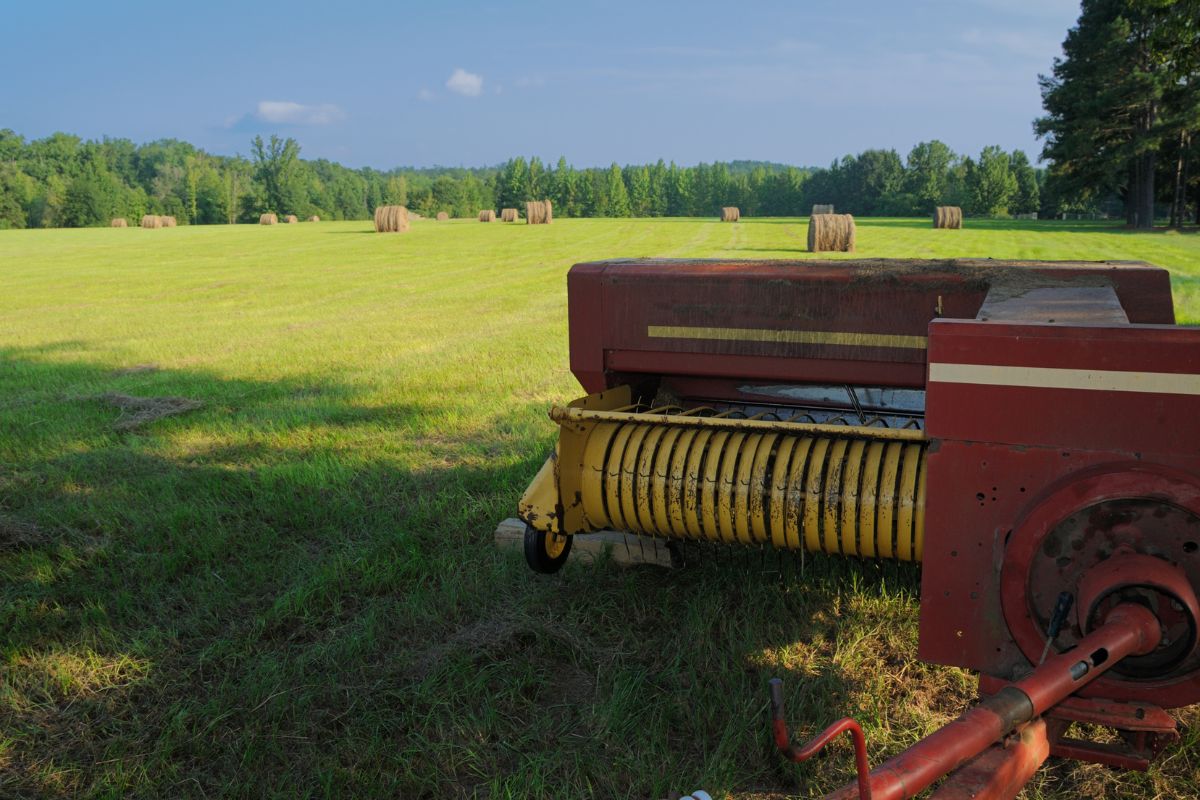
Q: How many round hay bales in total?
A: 15